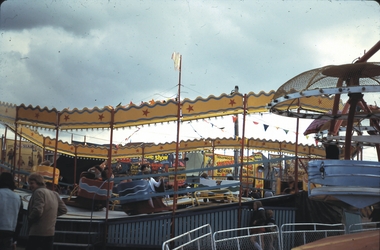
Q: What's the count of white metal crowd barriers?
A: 4